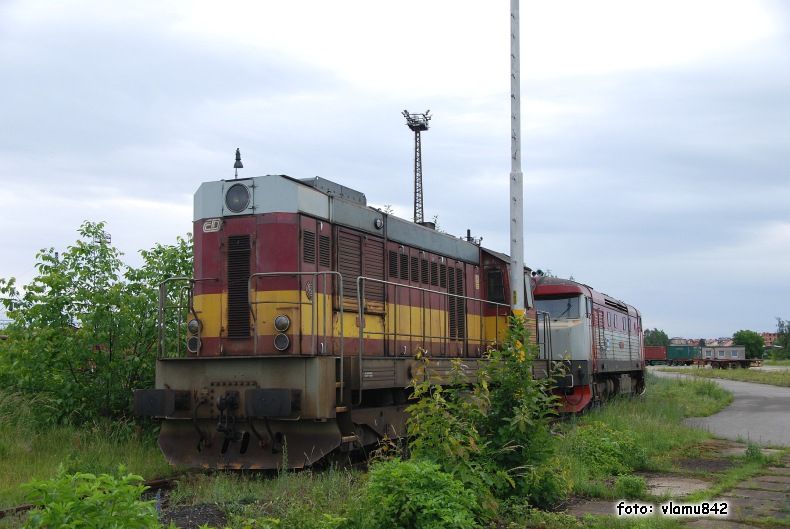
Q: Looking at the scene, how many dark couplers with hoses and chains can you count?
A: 1